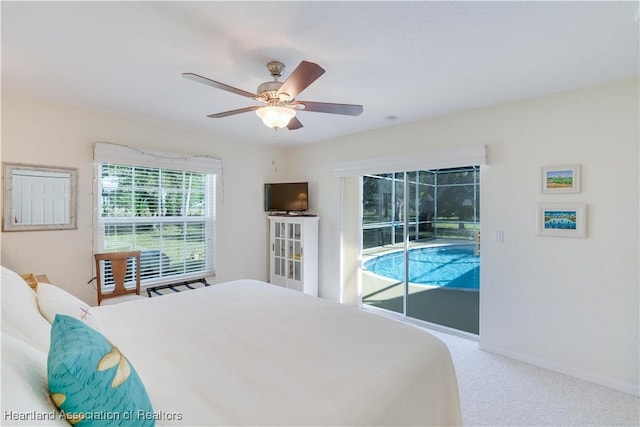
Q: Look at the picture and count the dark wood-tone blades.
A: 5